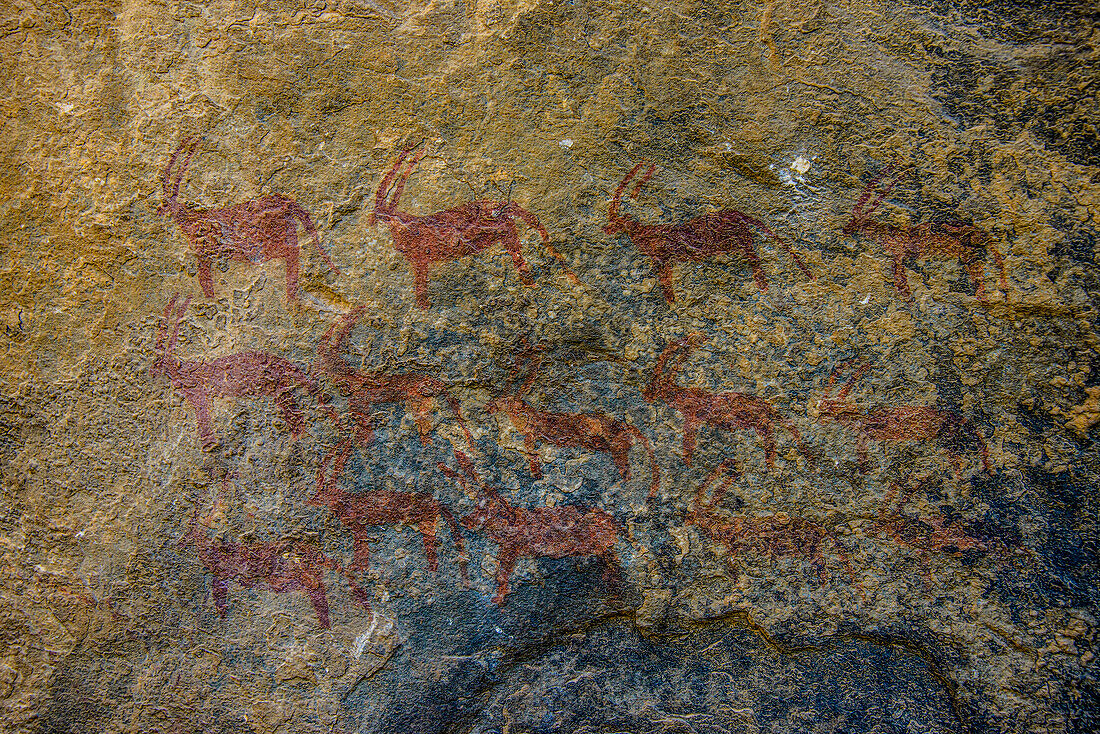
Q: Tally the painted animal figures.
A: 14